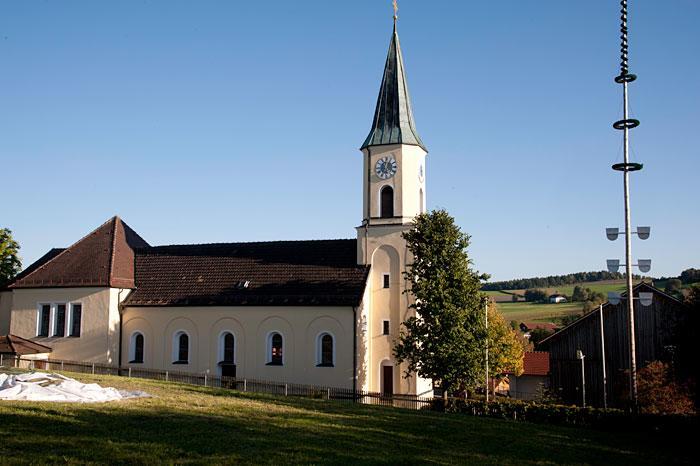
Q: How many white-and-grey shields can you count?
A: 6